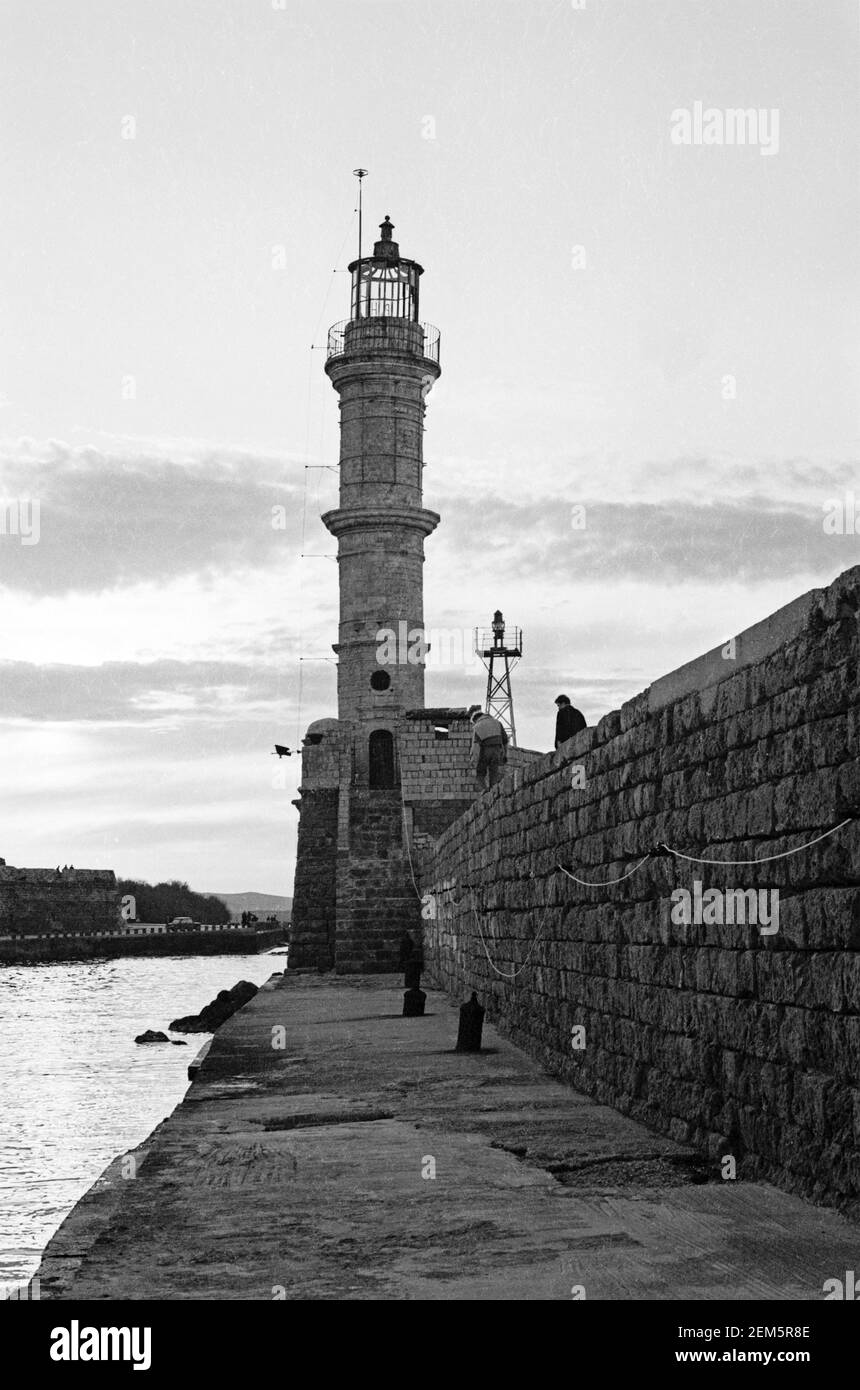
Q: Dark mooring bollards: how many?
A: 3